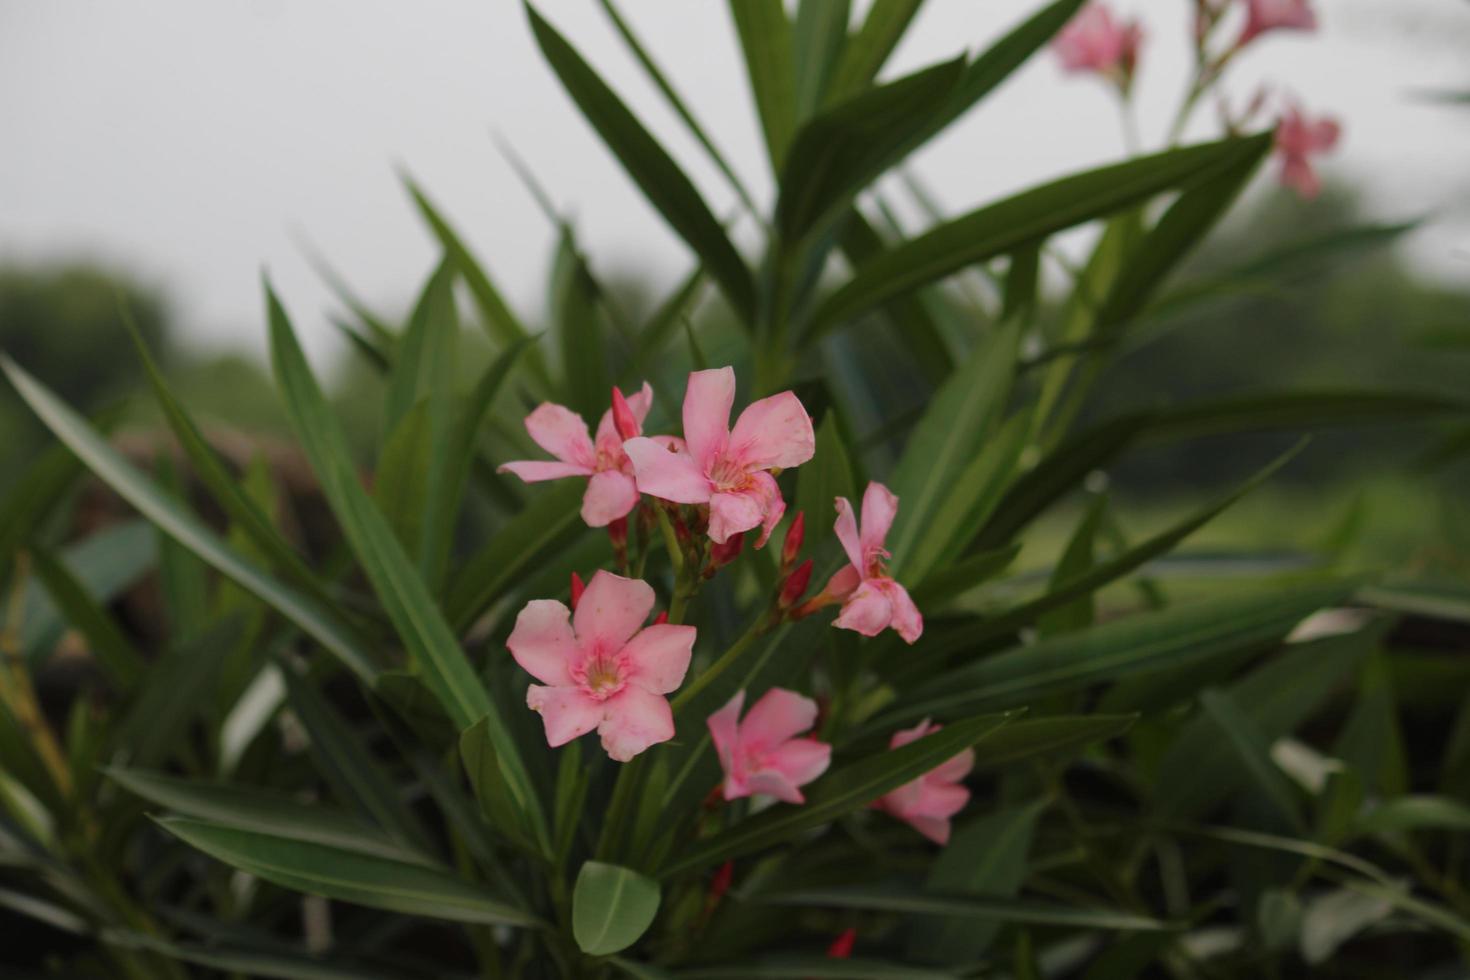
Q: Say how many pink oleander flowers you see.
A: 9